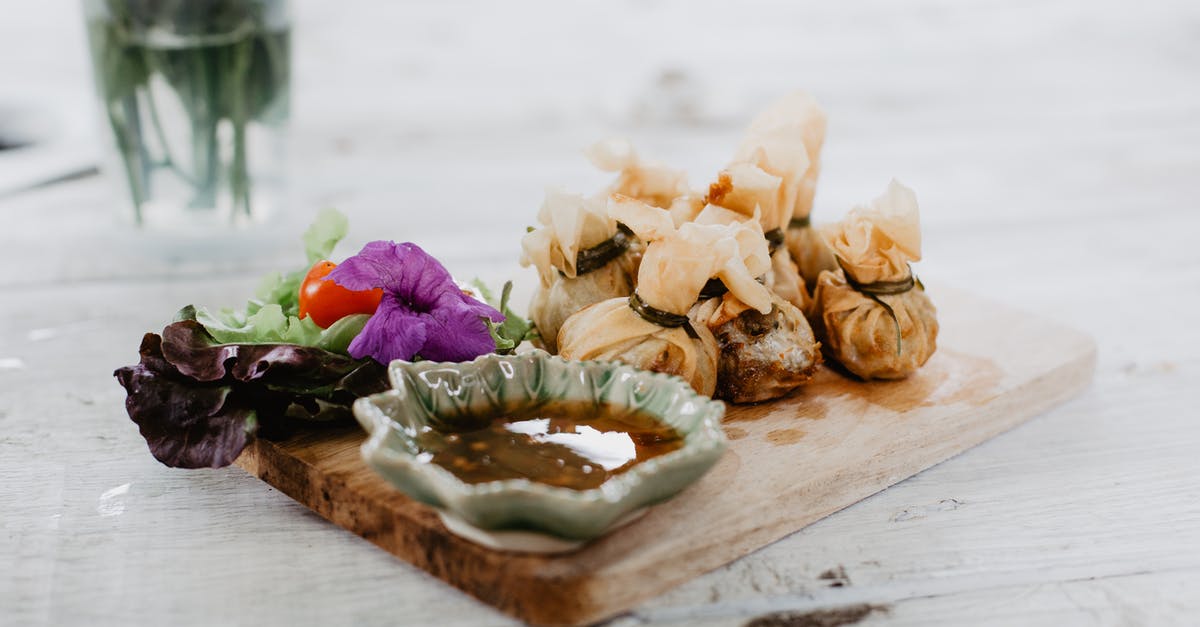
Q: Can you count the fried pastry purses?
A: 7